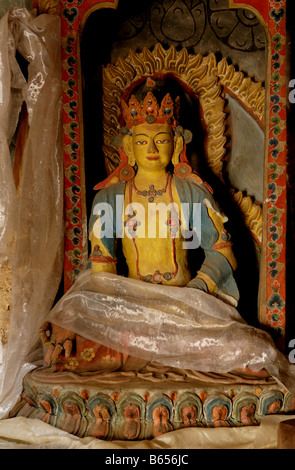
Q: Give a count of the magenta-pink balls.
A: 0